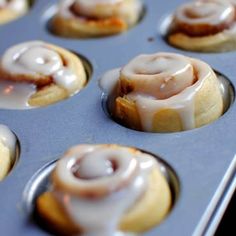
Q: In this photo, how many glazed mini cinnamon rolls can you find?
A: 7